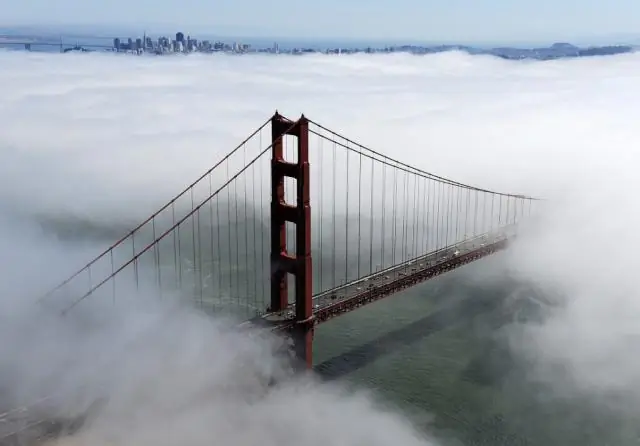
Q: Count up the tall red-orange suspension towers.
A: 1